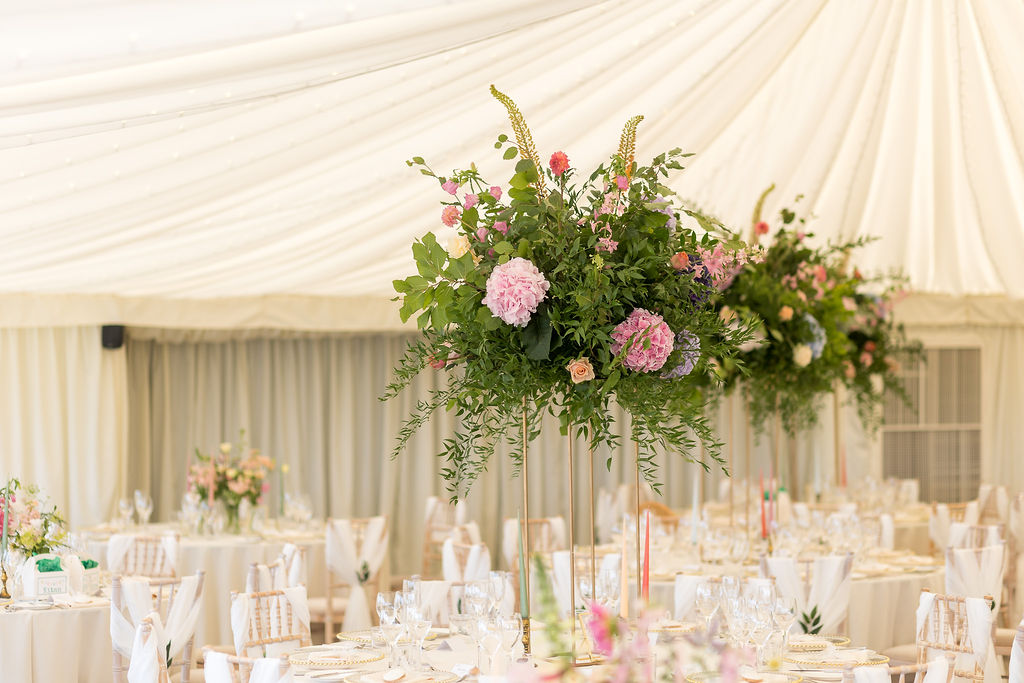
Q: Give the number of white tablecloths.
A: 5